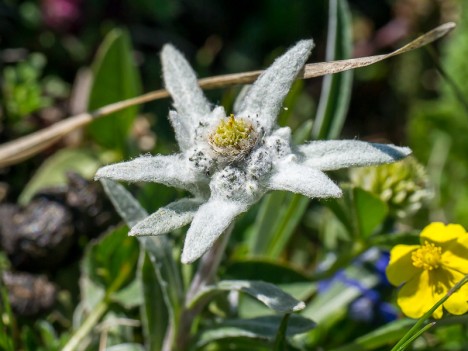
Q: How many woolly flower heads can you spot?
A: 1